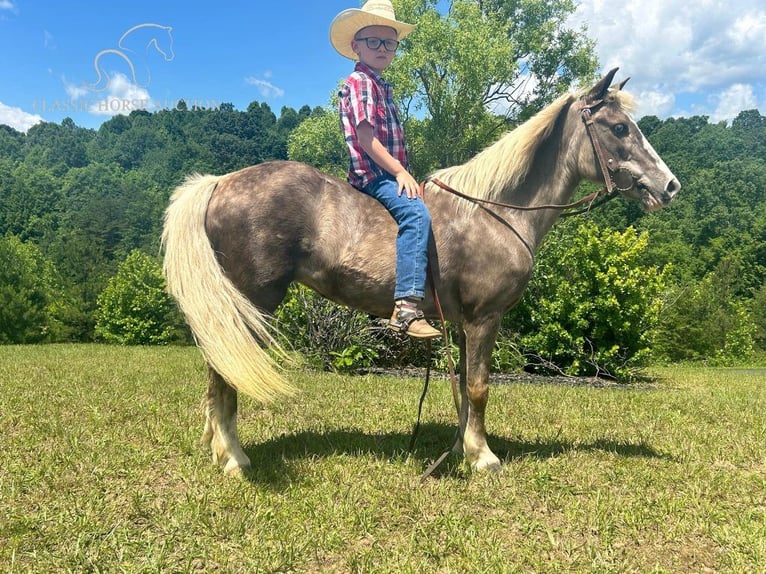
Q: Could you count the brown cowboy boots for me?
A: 1